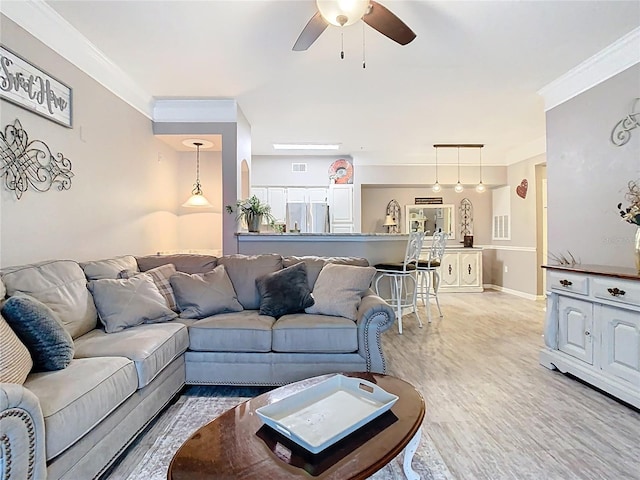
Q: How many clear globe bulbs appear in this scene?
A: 3